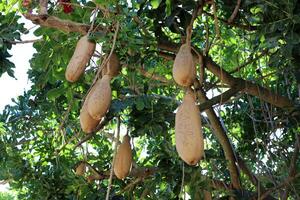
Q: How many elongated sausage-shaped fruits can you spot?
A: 7